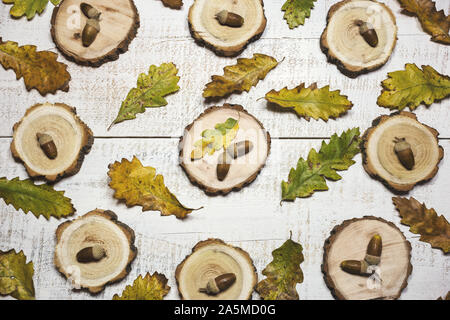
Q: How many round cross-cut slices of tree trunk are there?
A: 9